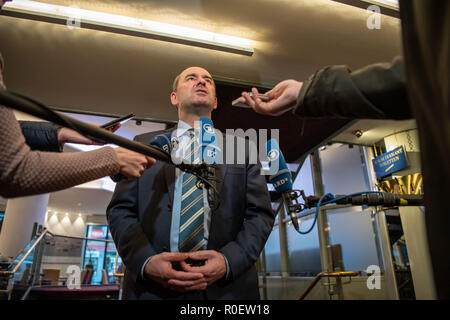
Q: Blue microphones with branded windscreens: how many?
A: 3